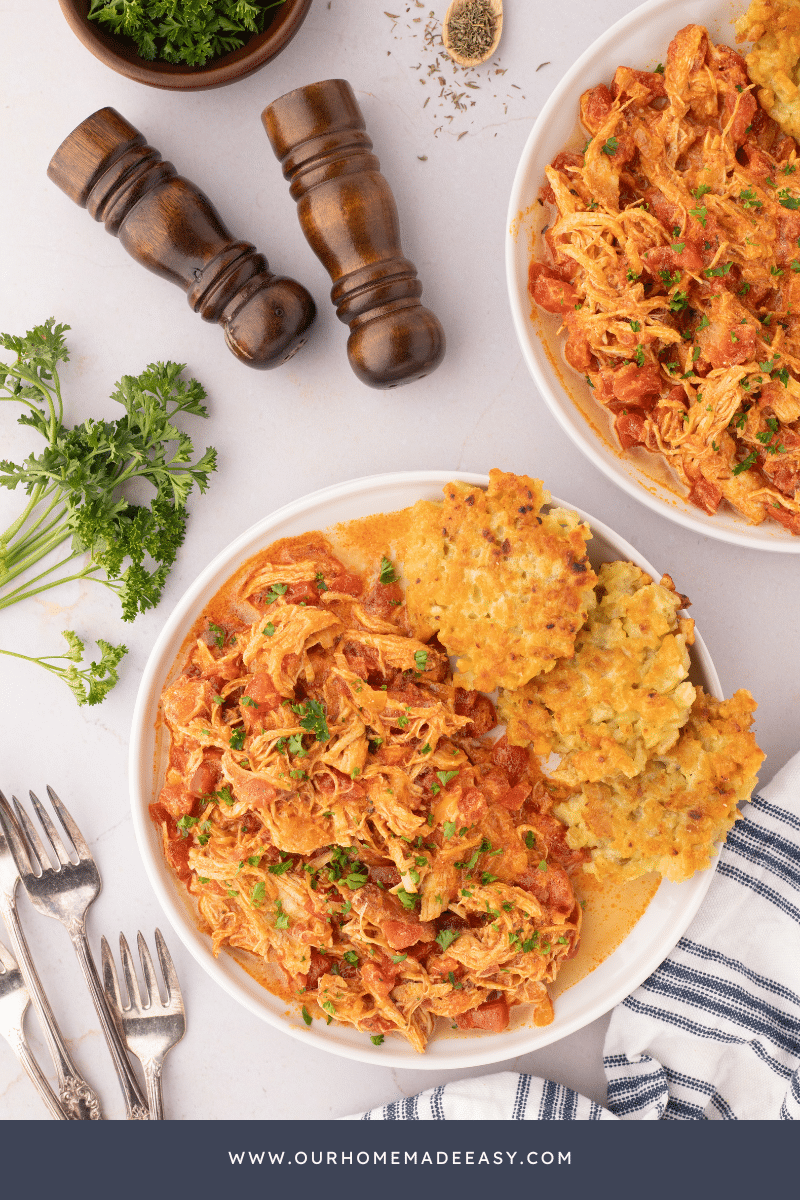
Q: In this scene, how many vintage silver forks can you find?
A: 4